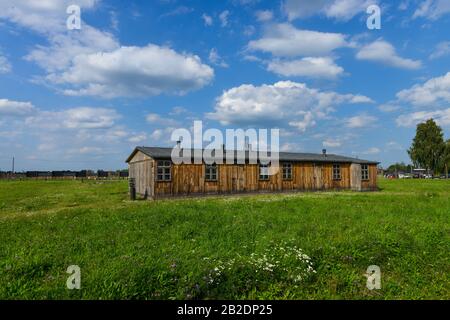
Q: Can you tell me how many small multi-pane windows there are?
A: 6